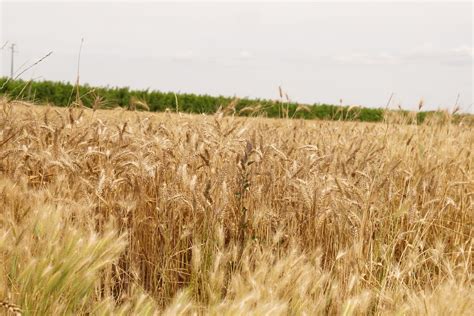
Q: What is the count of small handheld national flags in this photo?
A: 0